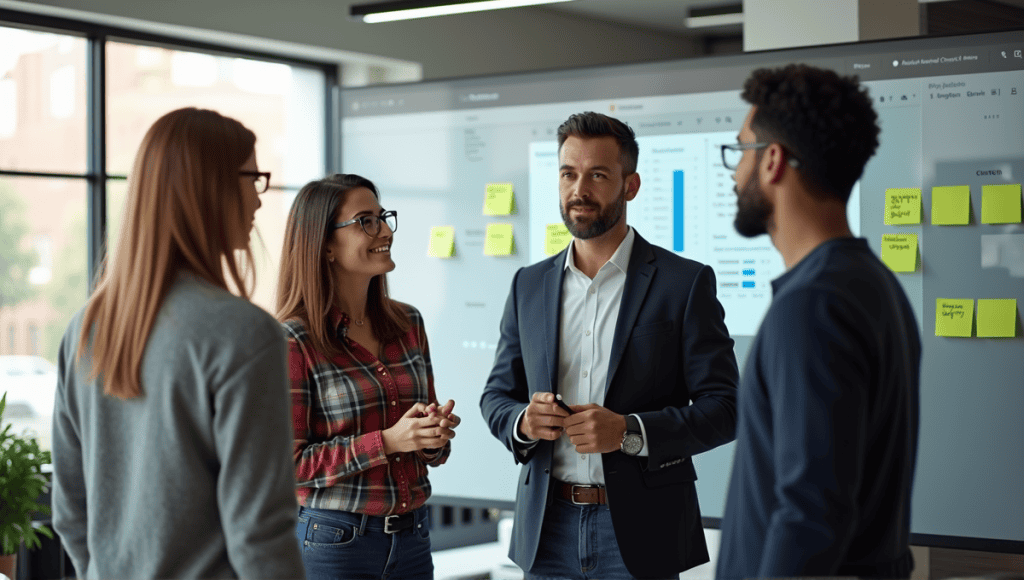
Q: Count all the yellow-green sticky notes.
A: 10